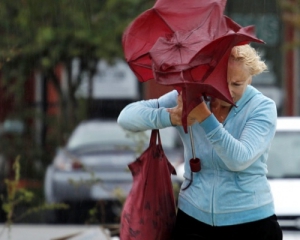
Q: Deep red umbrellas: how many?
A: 1